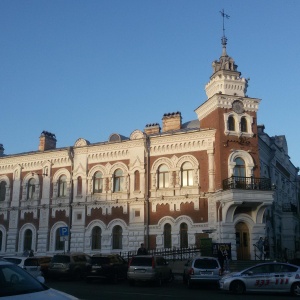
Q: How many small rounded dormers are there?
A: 3